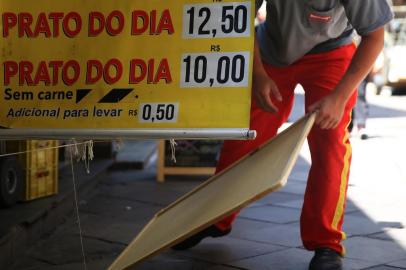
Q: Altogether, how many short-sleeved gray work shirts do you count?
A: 1